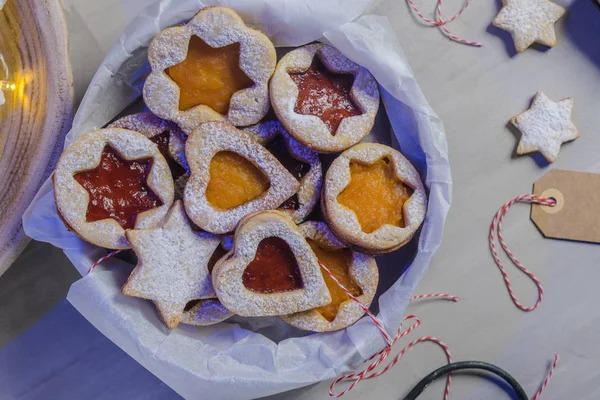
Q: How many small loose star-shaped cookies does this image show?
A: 2